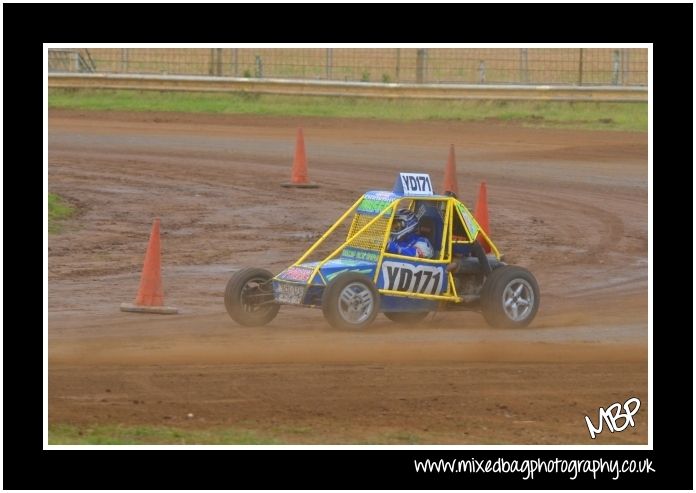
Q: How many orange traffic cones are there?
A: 4